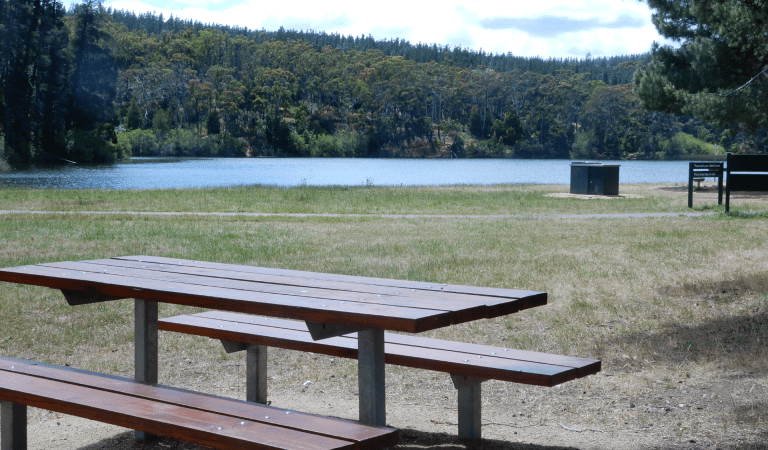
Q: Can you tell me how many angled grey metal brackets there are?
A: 4